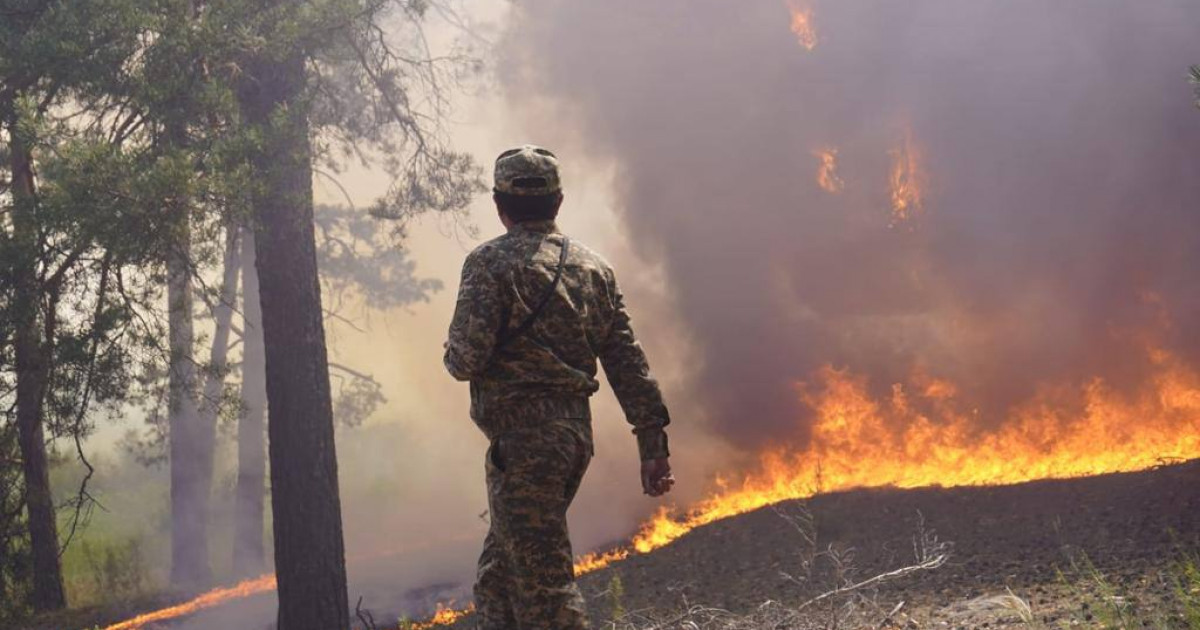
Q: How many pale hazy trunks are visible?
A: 3